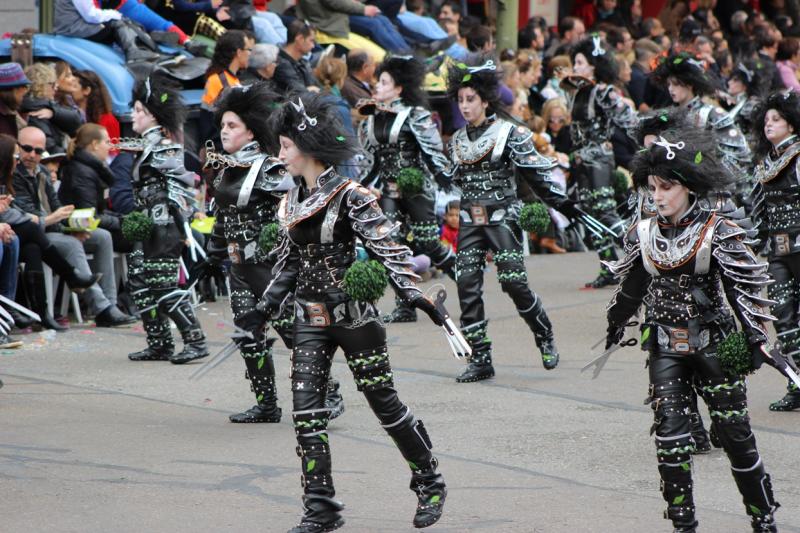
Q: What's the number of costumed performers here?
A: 11